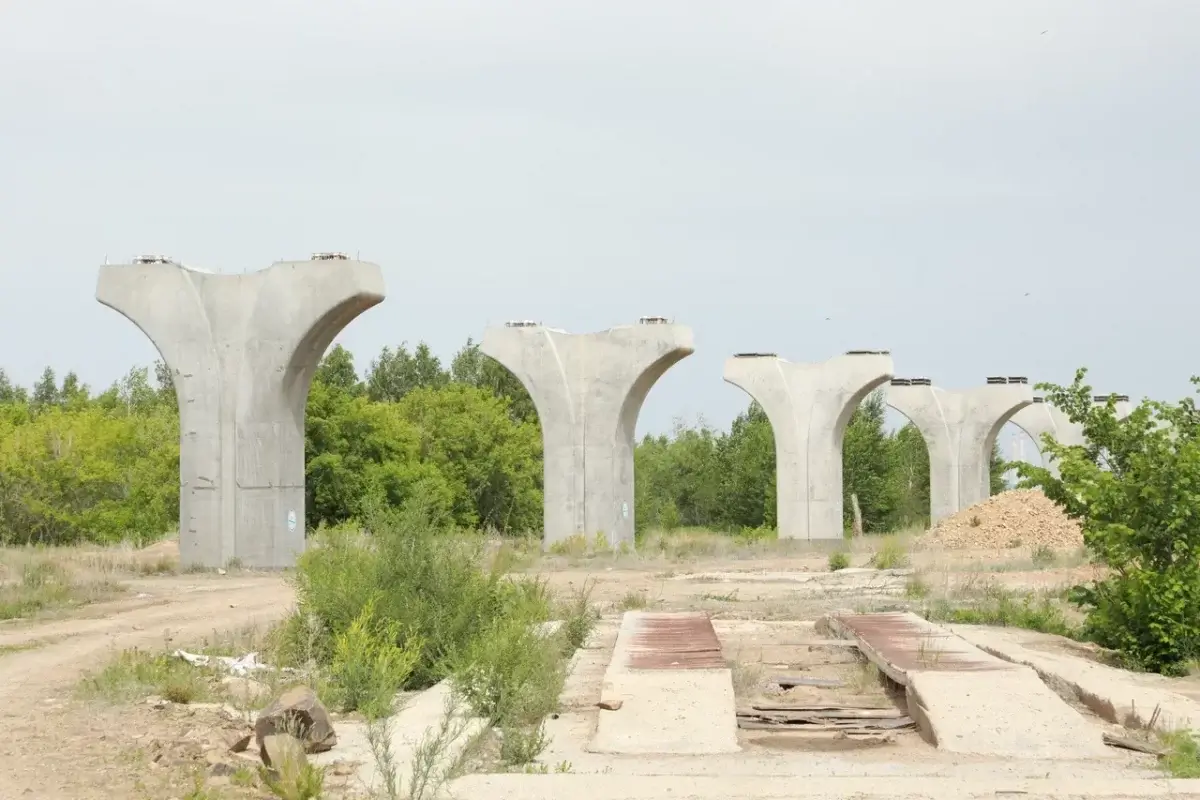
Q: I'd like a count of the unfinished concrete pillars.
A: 5